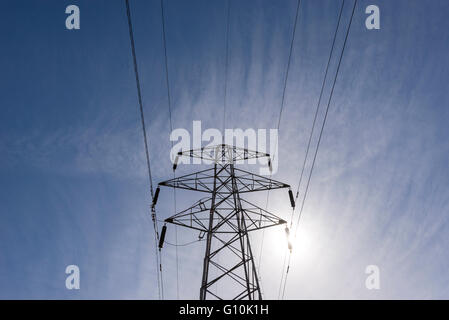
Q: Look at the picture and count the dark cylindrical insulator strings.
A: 6